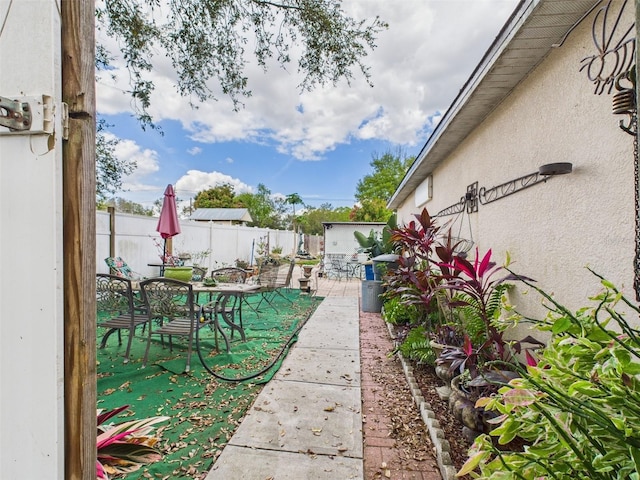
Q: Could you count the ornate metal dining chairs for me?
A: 4